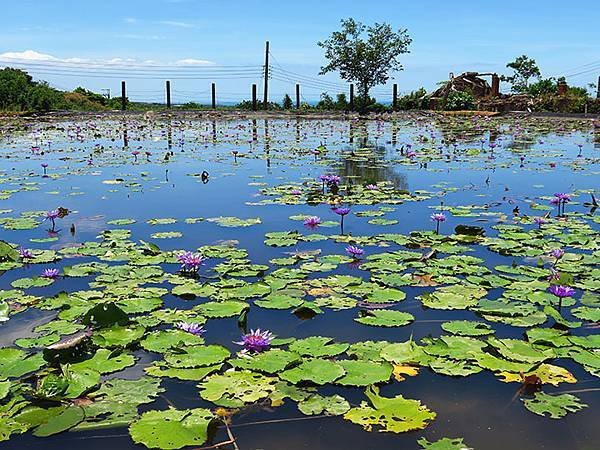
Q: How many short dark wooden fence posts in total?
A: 7